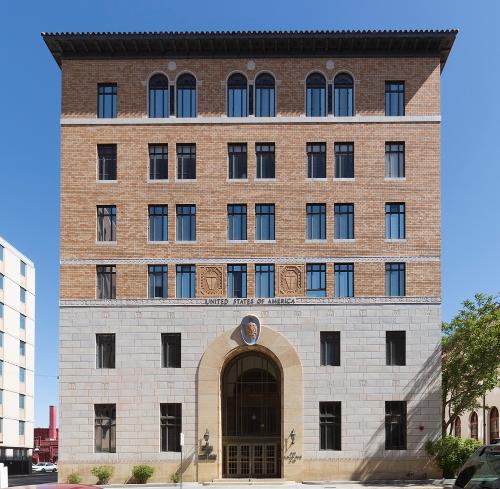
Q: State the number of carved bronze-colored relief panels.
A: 2